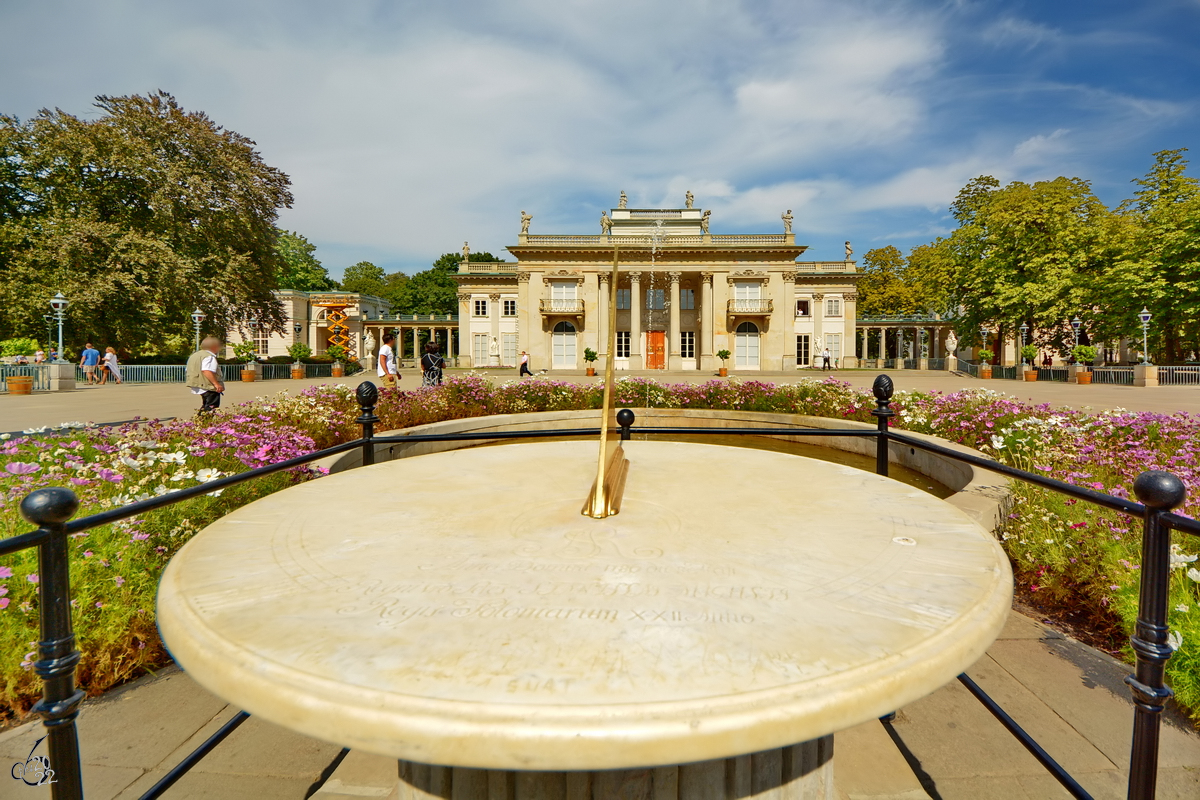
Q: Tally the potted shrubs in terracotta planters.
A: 9